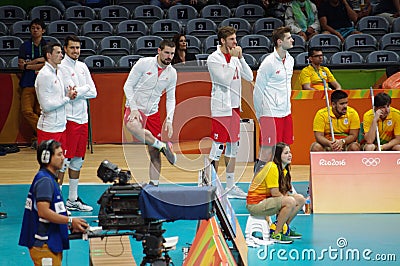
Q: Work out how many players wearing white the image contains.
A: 5